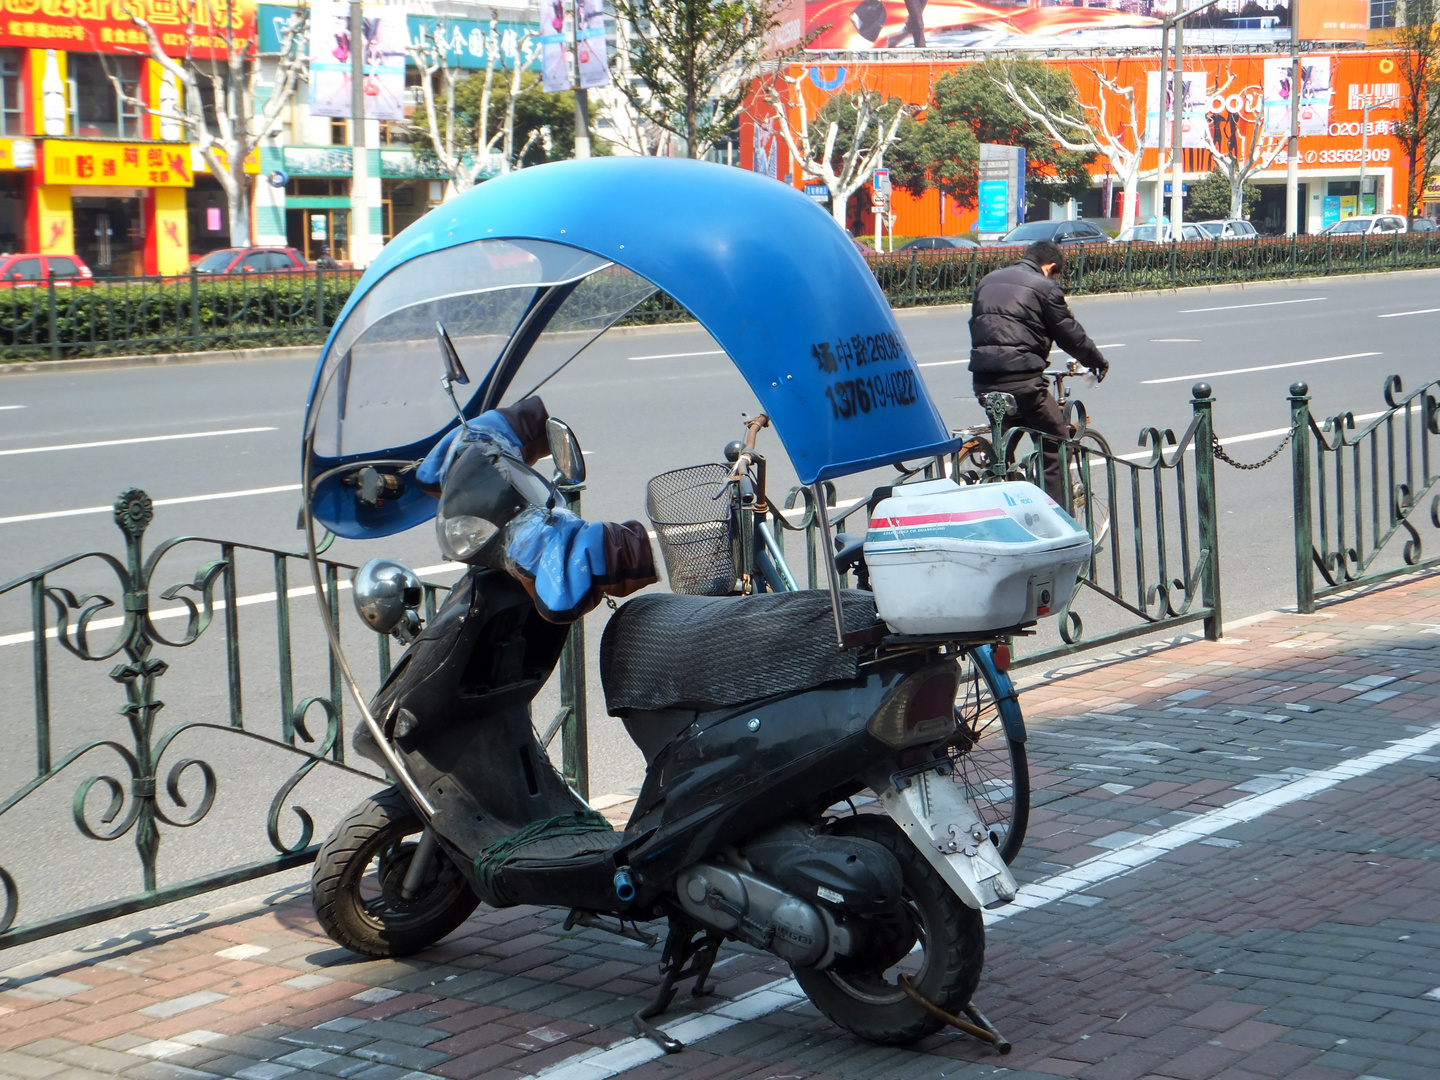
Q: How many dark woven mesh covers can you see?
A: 1